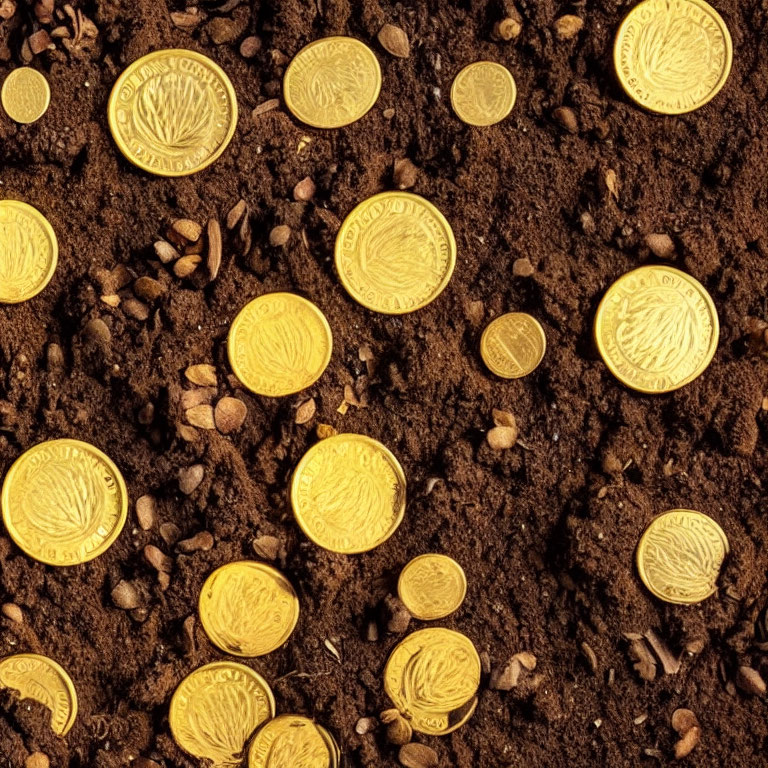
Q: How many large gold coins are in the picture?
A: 15